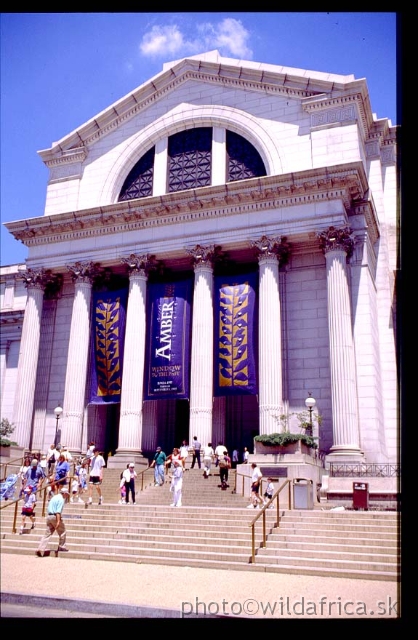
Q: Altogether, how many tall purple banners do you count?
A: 3